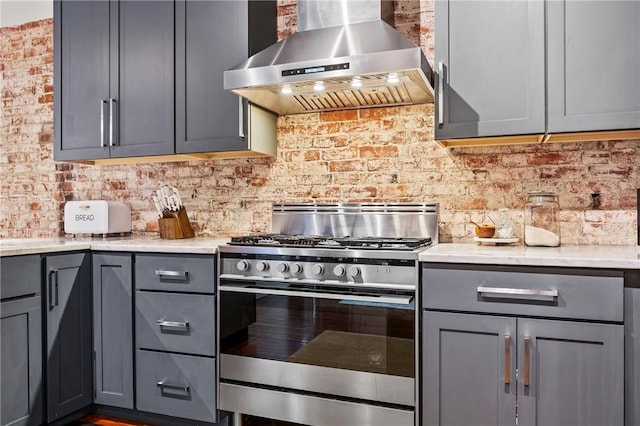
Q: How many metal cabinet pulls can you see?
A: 11